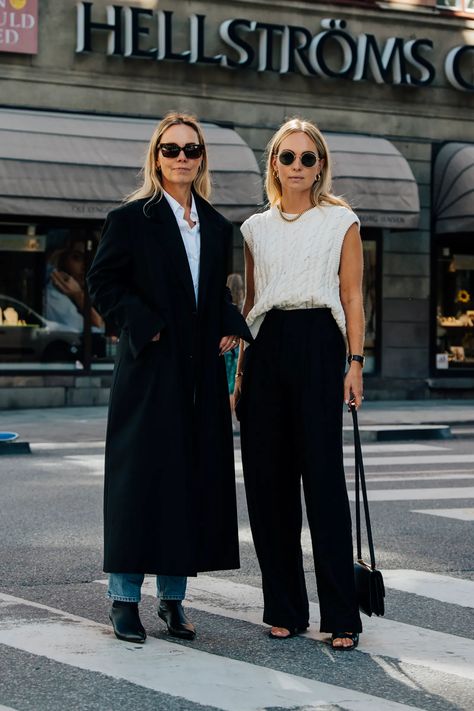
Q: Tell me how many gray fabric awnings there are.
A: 3